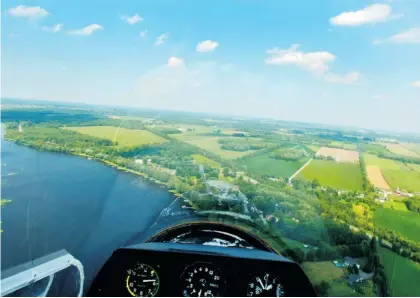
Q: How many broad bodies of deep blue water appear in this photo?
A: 1